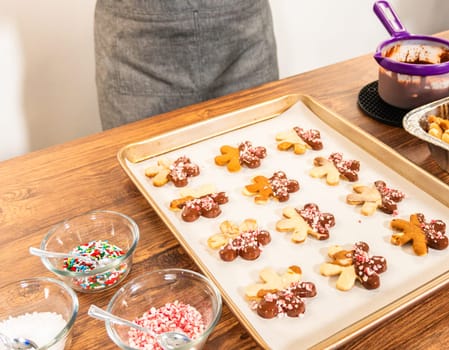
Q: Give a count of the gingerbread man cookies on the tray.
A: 12